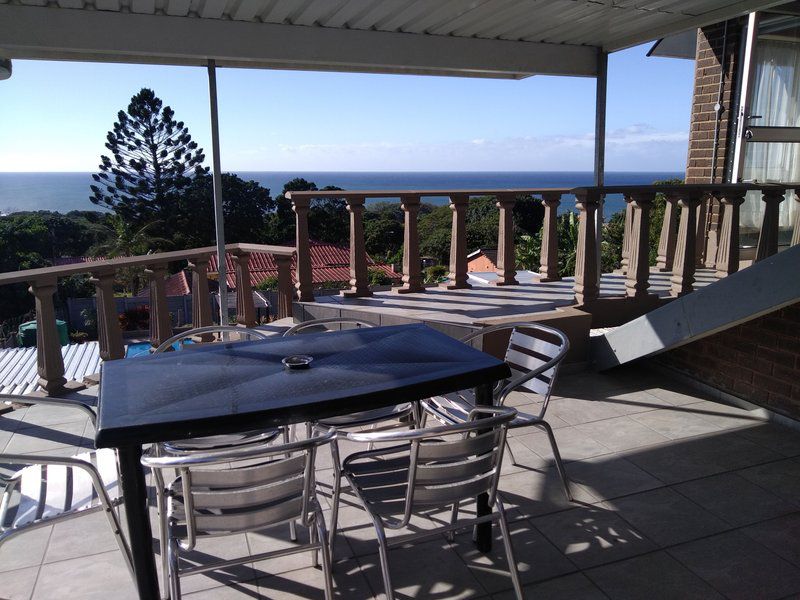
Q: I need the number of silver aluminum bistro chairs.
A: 6